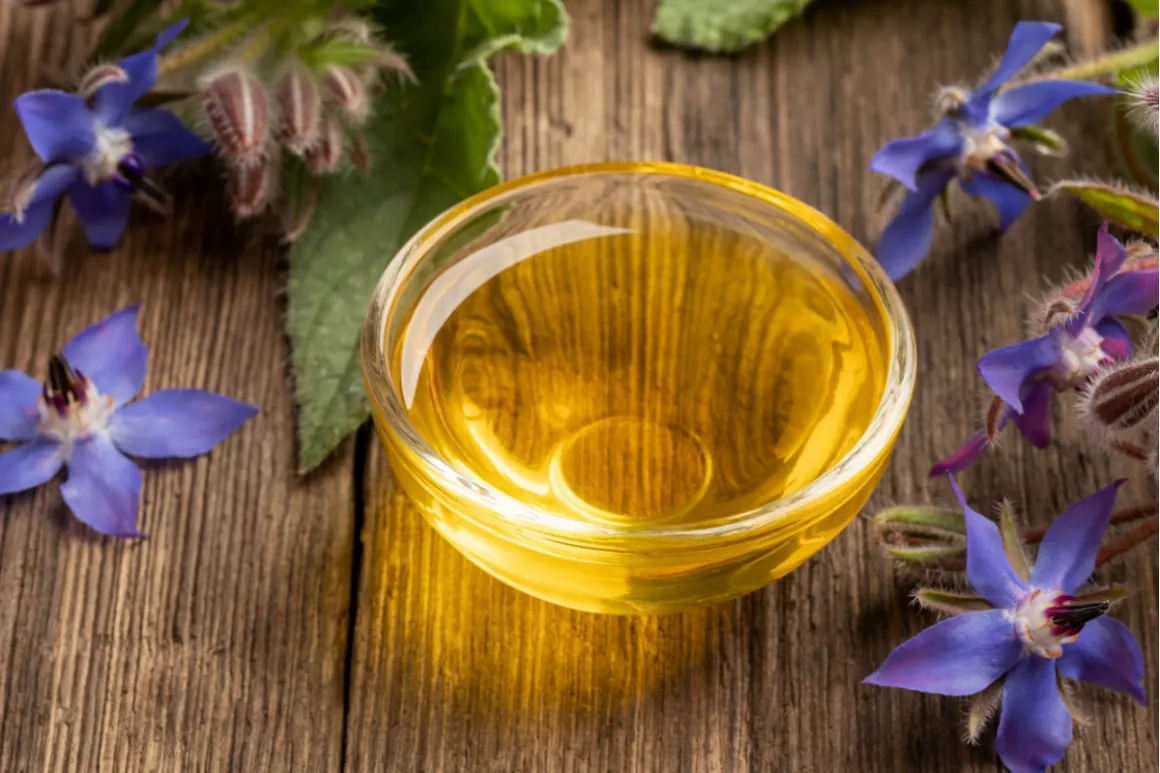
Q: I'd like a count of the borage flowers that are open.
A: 5